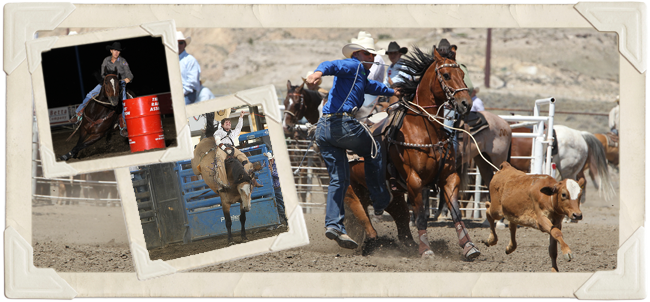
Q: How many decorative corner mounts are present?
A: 11